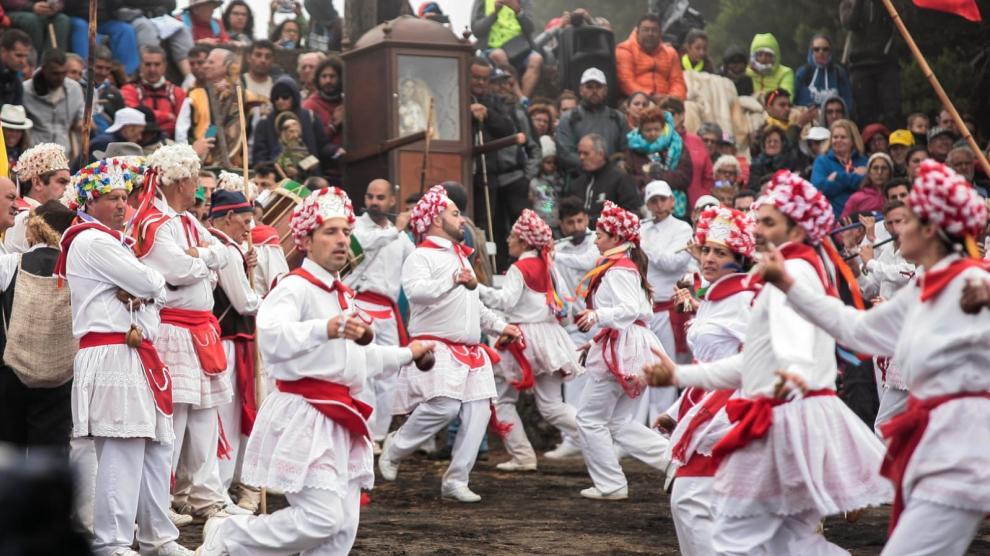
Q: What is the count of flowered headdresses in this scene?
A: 11